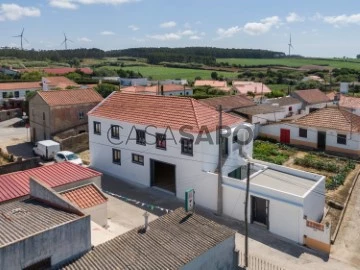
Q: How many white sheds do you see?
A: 1